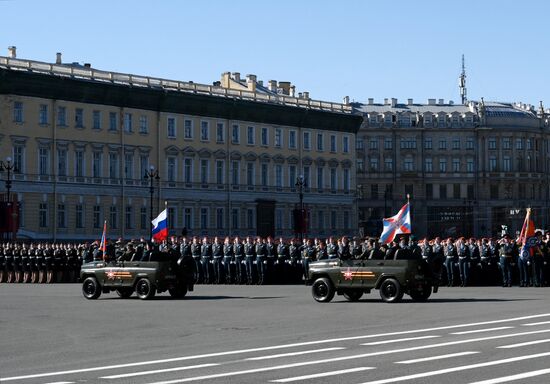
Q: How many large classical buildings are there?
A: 2